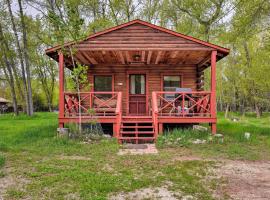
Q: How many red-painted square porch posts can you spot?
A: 2